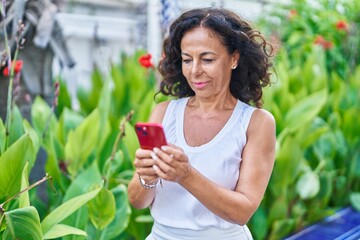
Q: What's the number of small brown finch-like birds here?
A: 0